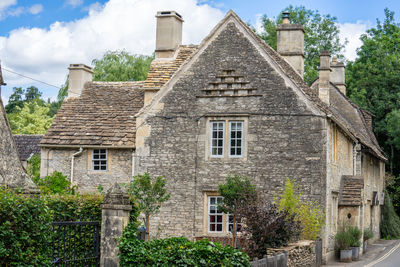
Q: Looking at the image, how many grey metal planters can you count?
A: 3